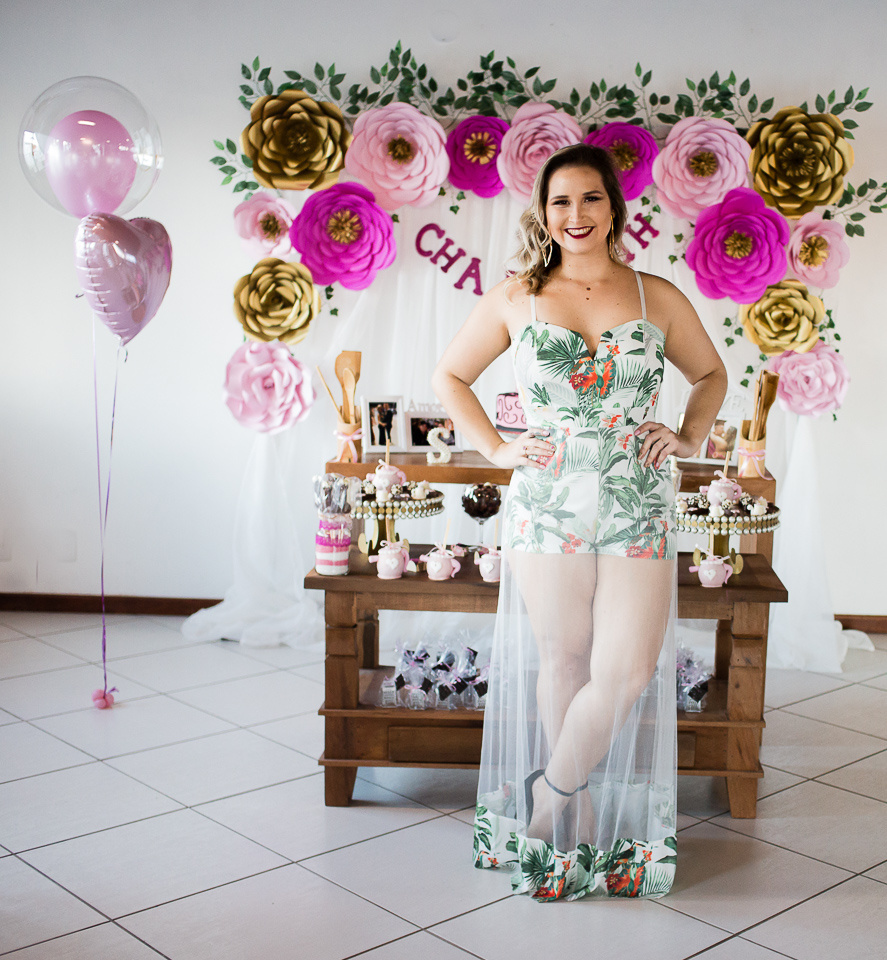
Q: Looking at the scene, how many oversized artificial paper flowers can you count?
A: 15